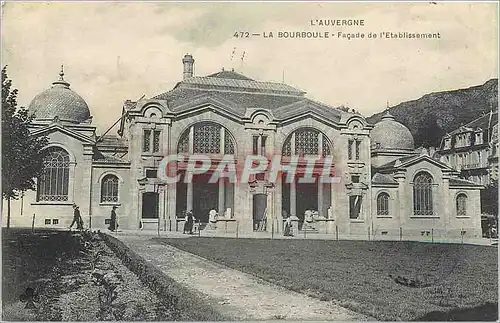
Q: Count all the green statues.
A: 0